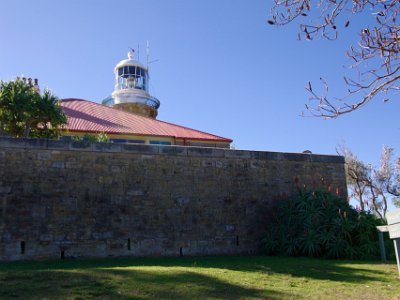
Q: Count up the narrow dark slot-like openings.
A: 5